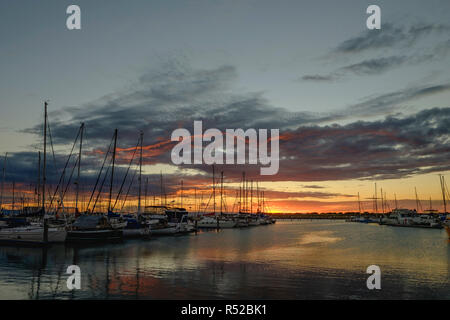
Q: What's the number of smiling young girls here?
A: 0